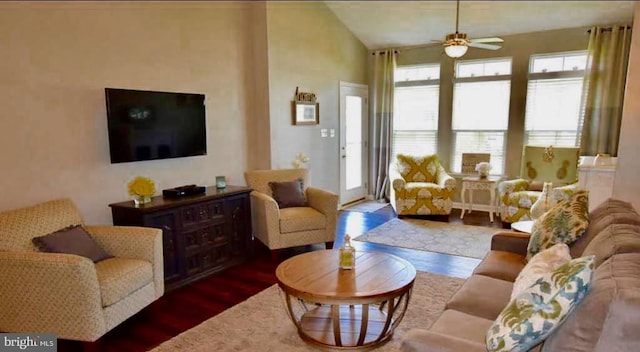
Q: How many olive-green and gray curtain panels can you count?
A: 2